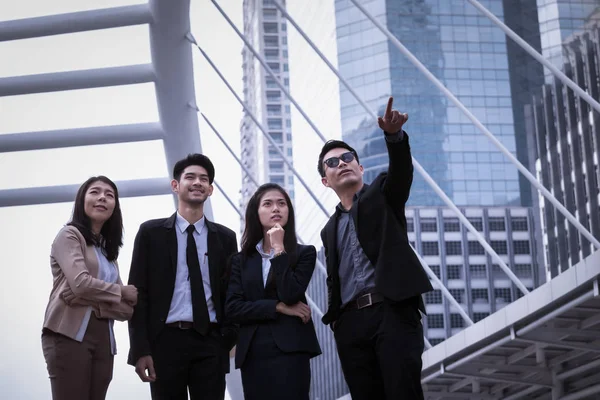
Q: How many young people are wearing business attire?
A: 4